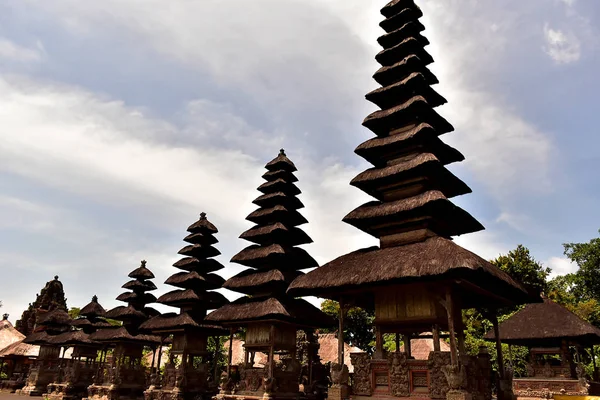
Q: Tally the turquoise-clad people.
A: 0